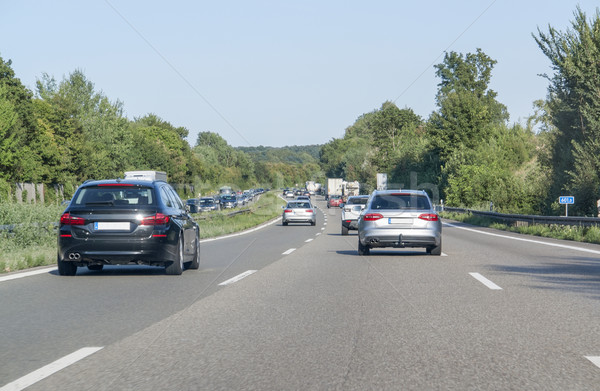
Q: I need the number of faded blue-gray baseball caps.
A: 0